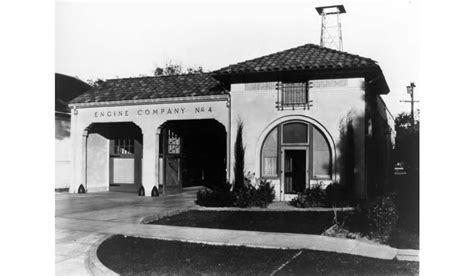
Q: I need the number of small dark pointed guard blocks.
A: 3